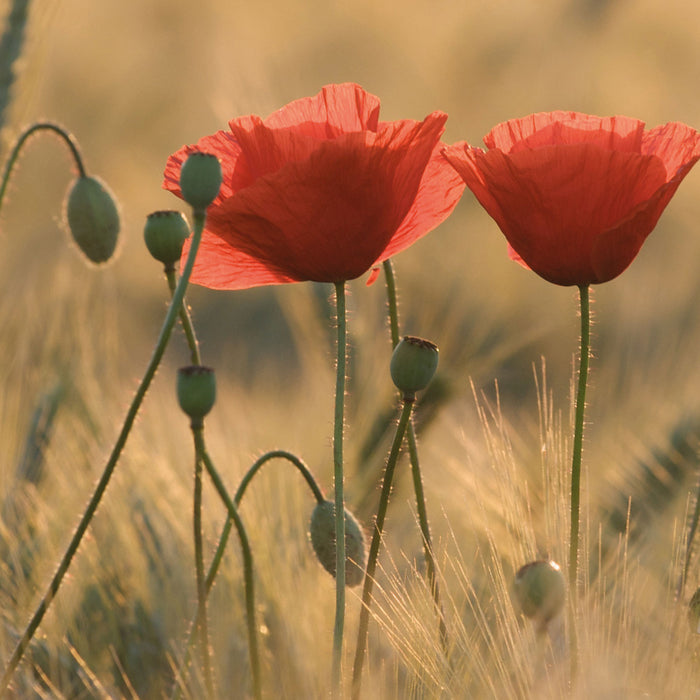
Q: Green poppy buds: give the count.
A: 7